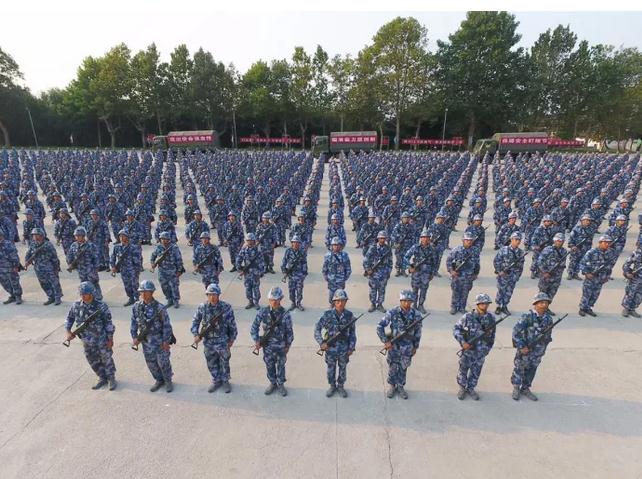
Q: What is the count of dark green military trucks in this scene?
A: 3